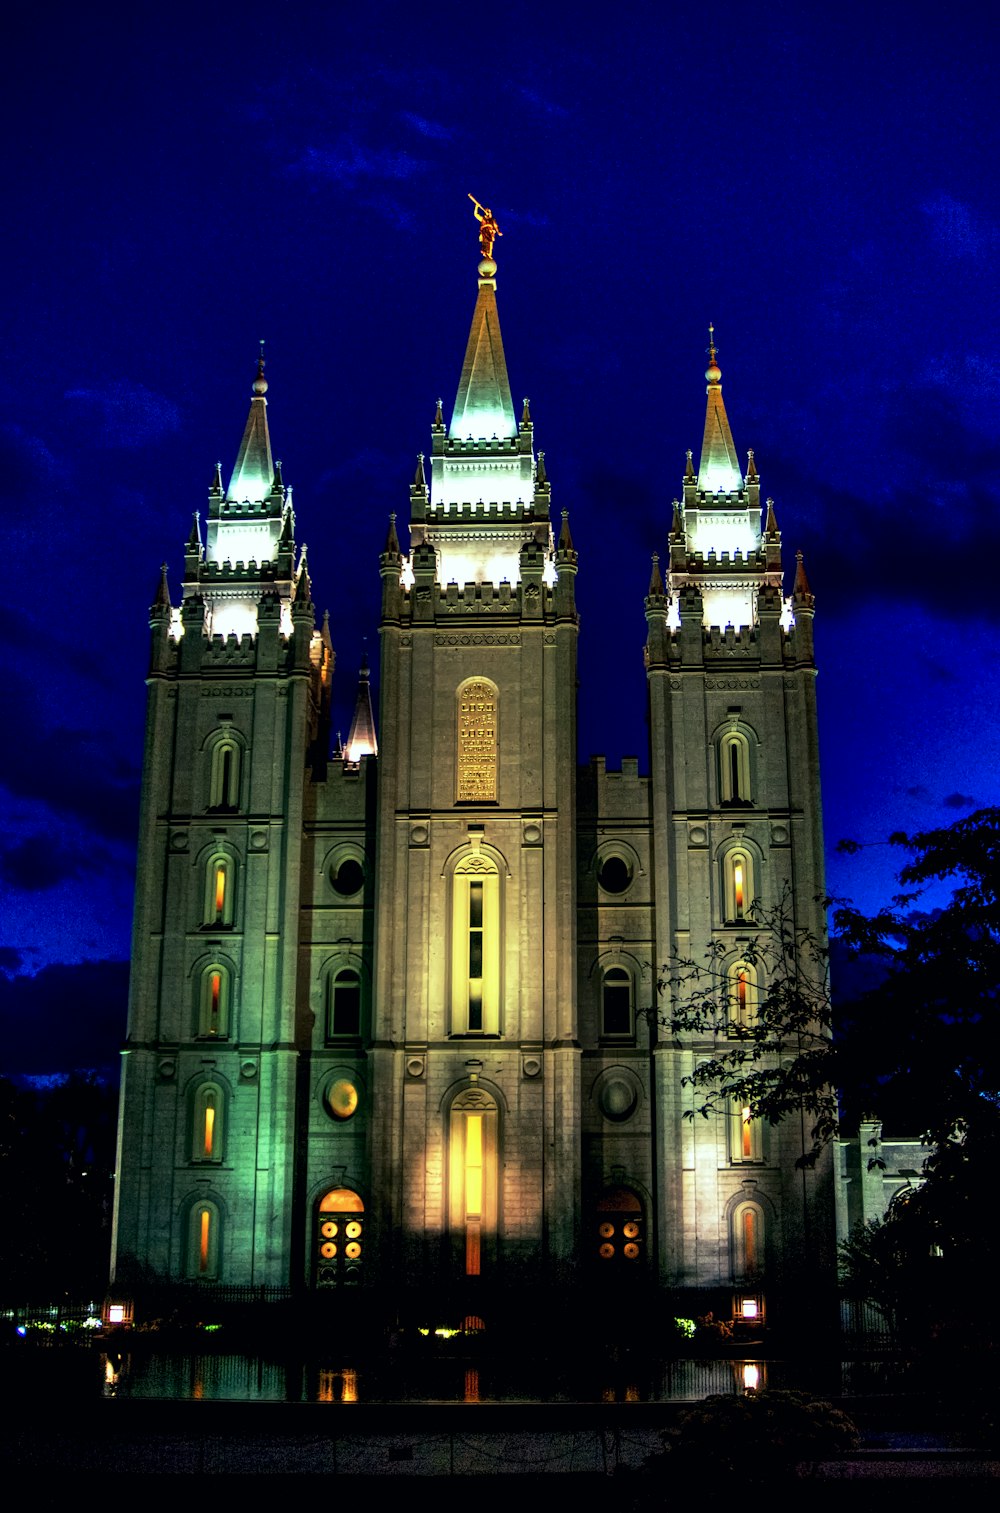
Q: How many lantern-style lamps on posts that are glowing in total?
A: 2